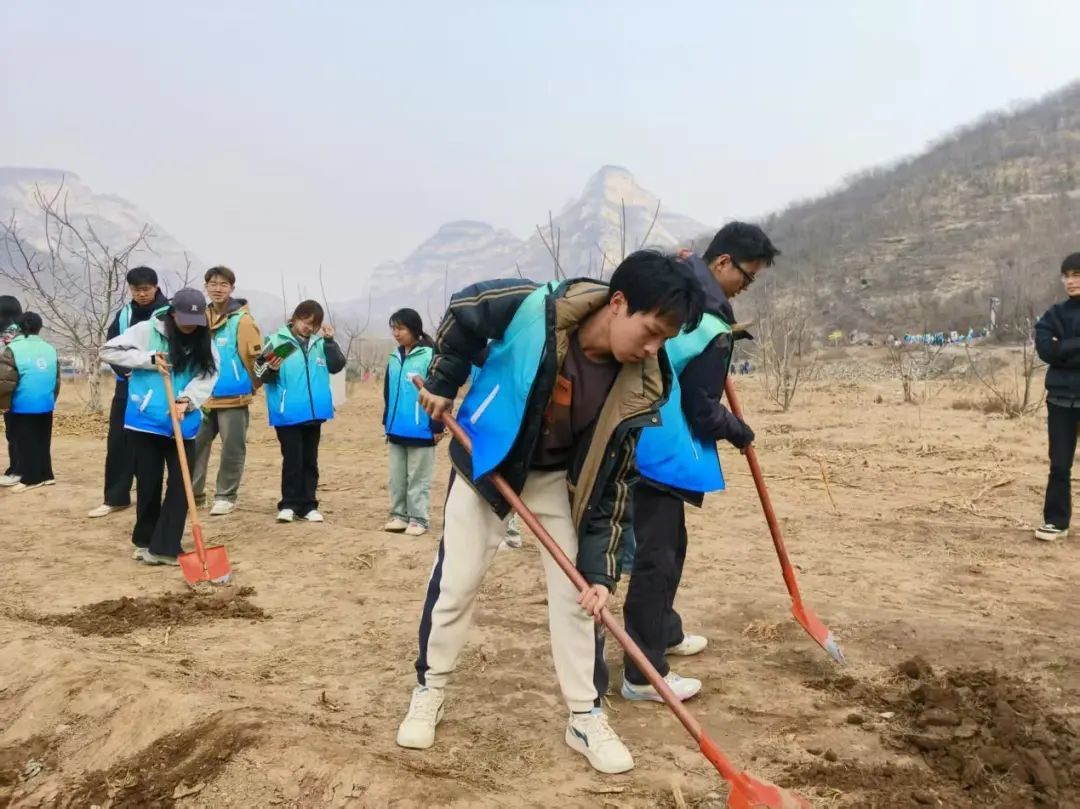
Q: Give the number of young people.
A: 10